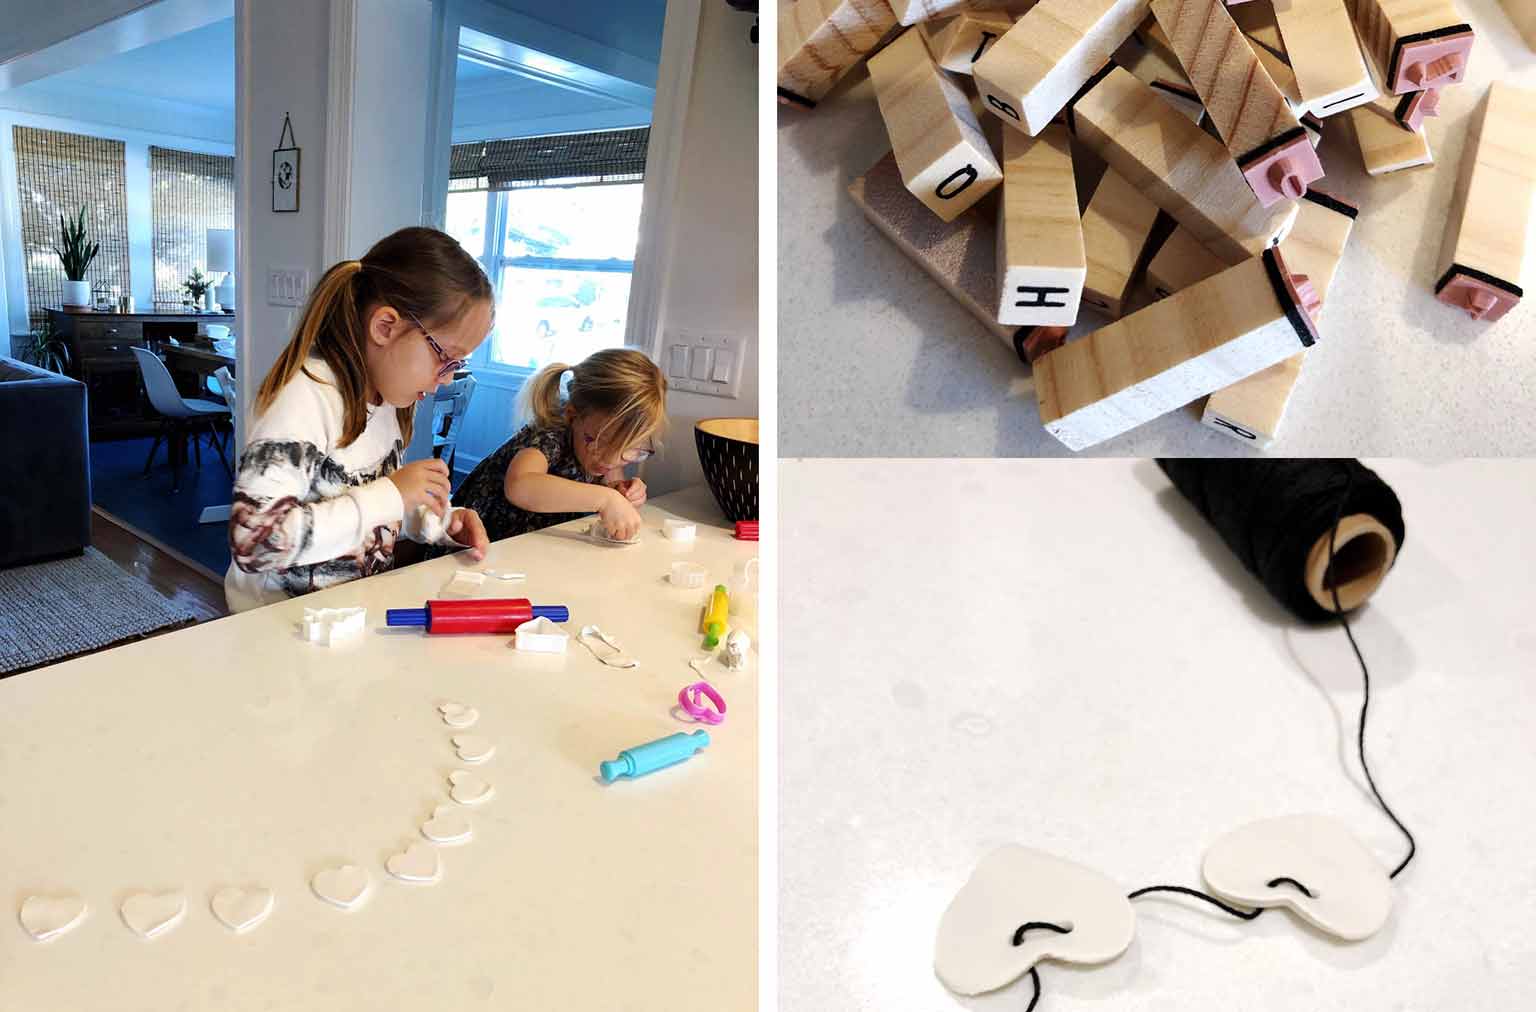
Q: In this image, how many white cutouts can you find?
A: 11